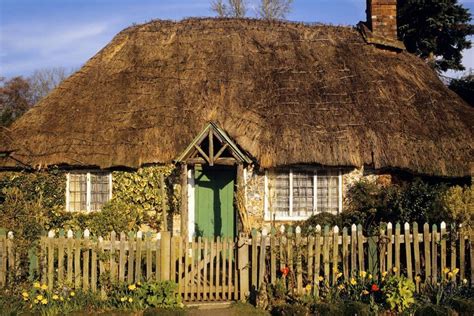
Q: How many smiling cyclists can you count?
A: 0